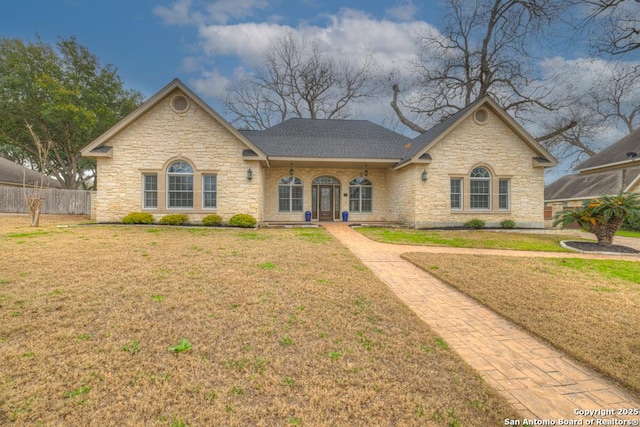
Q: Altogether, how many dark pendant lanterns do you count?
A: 2